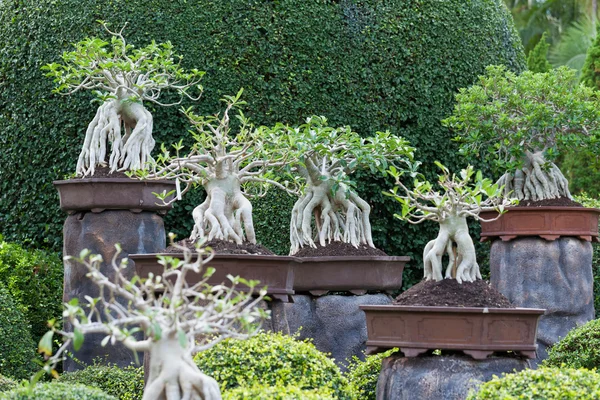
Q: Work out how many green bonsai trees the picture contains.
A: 6